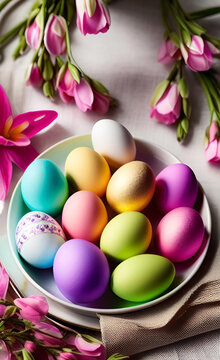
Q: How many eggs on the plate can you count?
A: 11